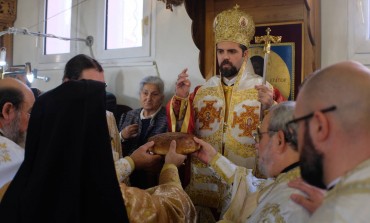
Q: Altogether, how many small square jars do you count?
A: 0